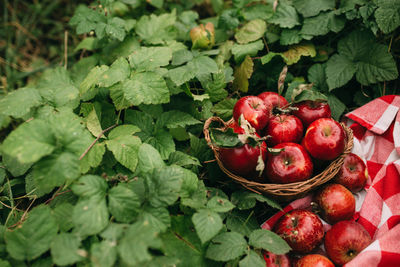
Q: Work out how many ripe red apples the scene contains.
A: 13